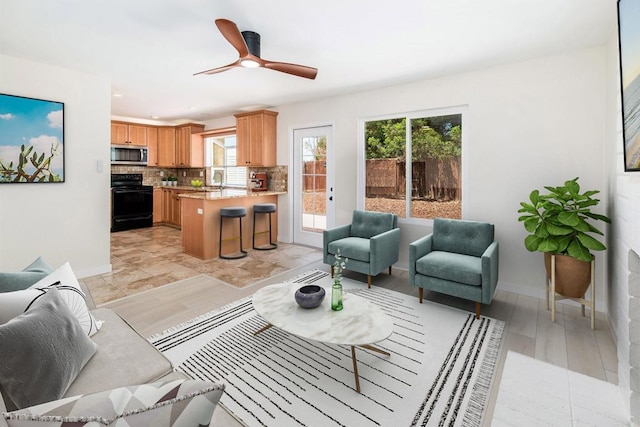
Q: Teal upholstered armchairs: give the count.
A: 2